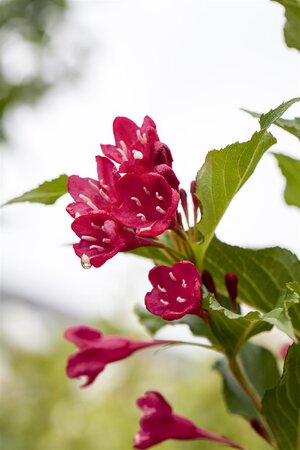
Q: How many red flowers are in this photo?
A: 7